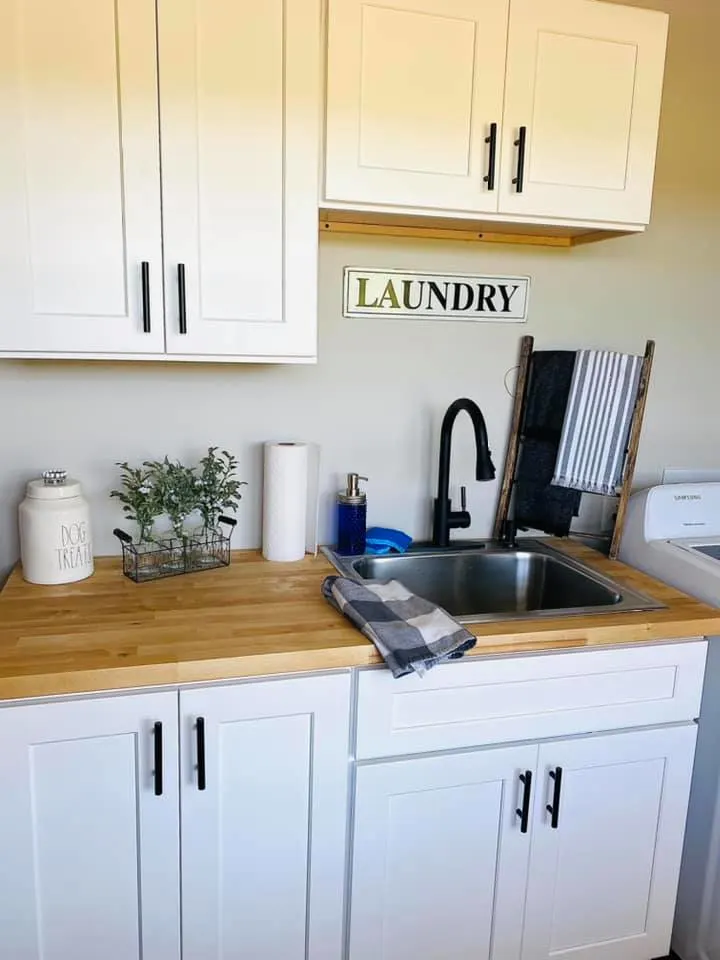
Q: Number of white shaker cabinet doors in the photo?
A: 8